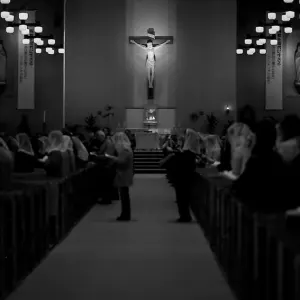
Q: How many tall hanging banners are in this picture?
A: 2